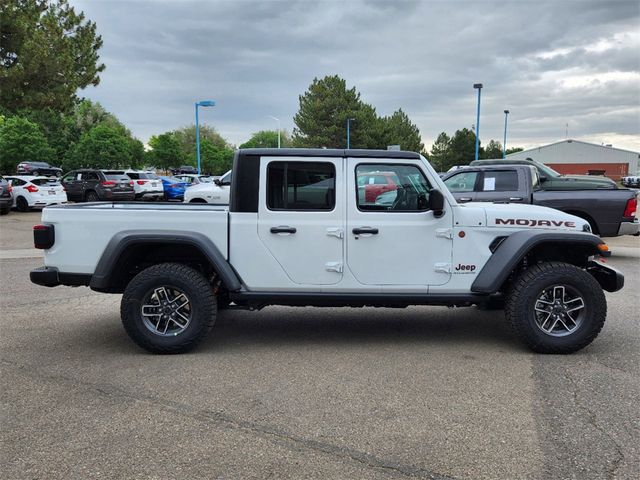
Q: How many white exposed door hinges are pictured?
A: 4